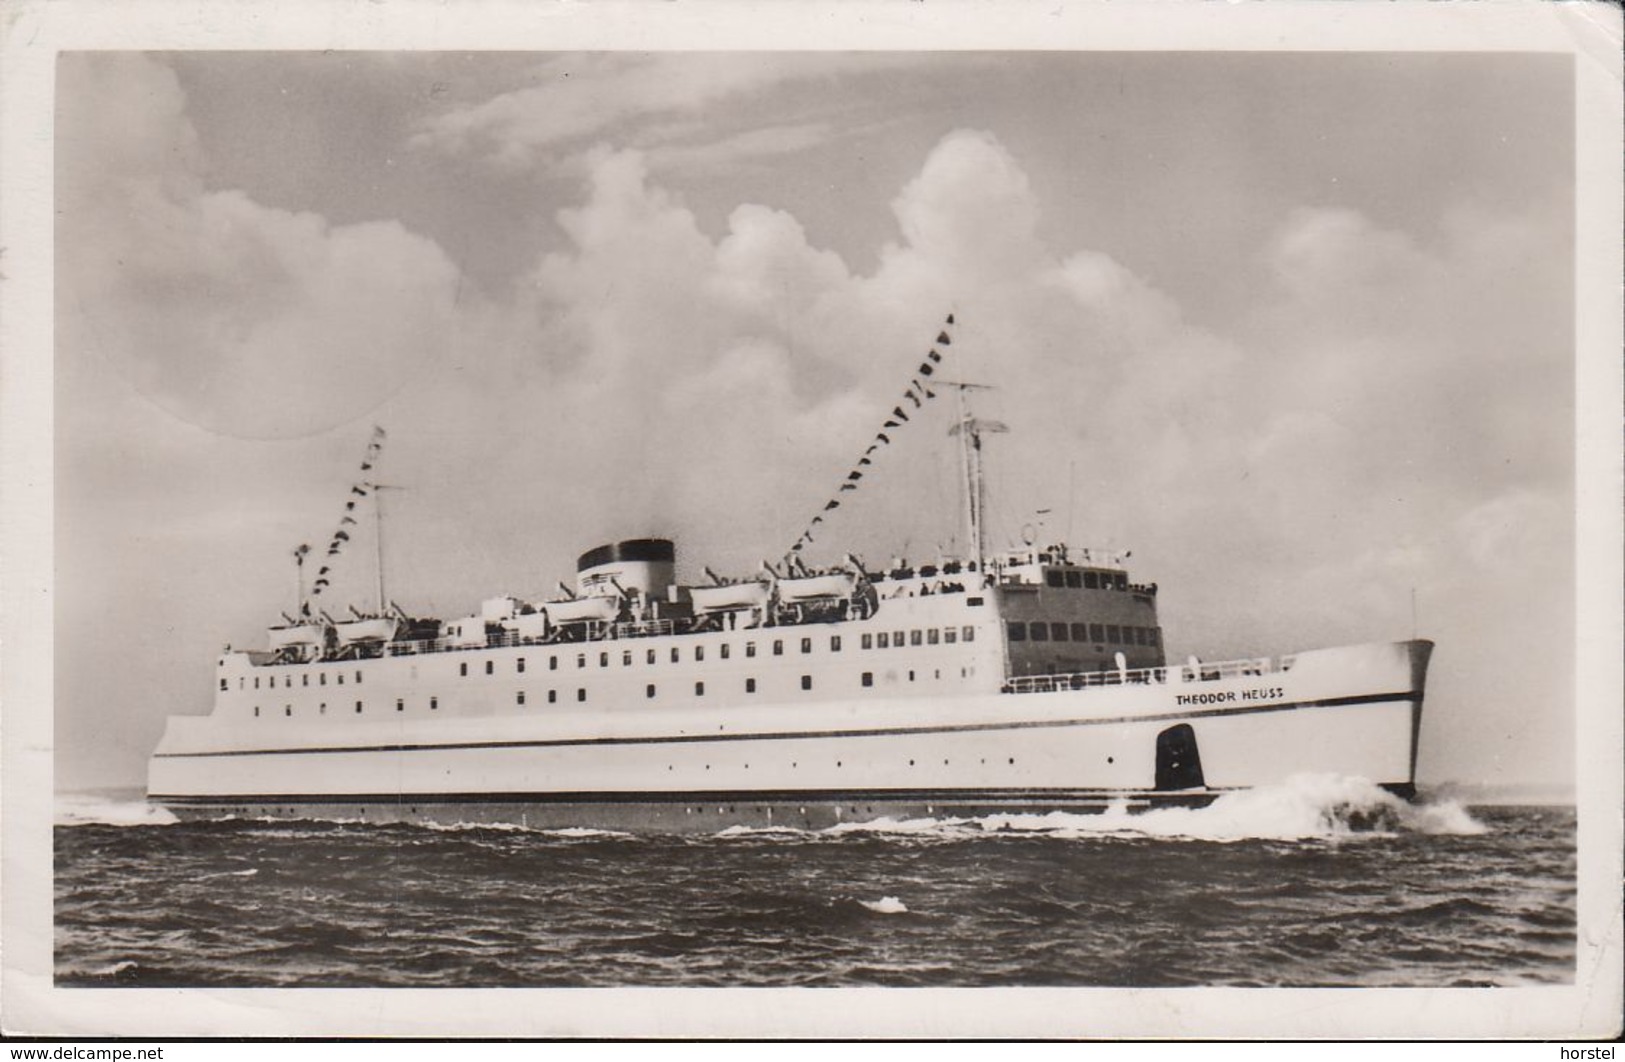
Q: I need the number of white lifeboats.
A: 5